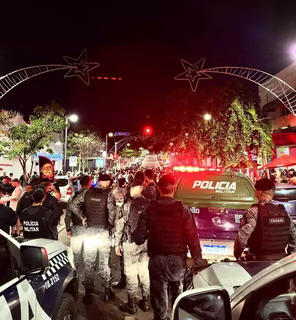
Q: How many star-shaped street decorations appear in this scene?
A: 2